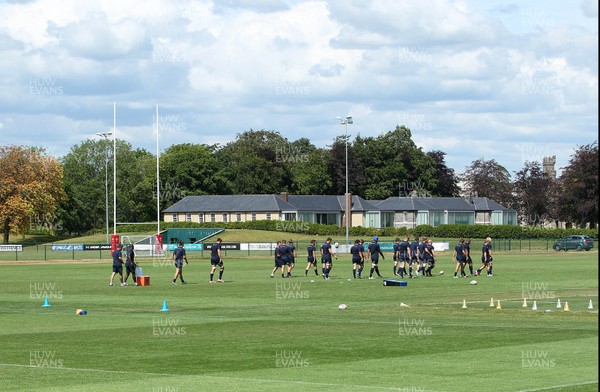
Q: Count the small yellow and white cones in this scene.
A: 8